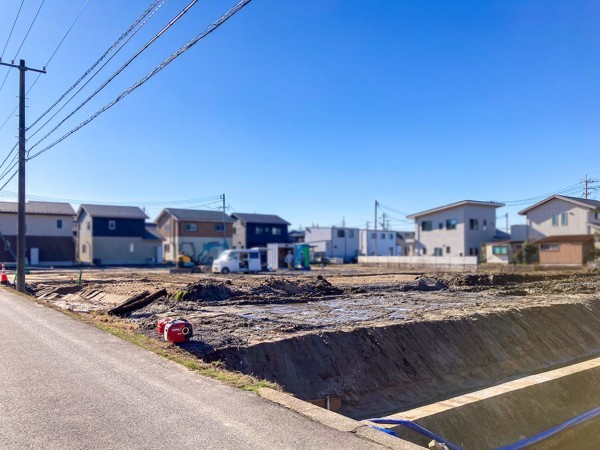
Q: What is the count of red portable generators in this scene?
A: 1